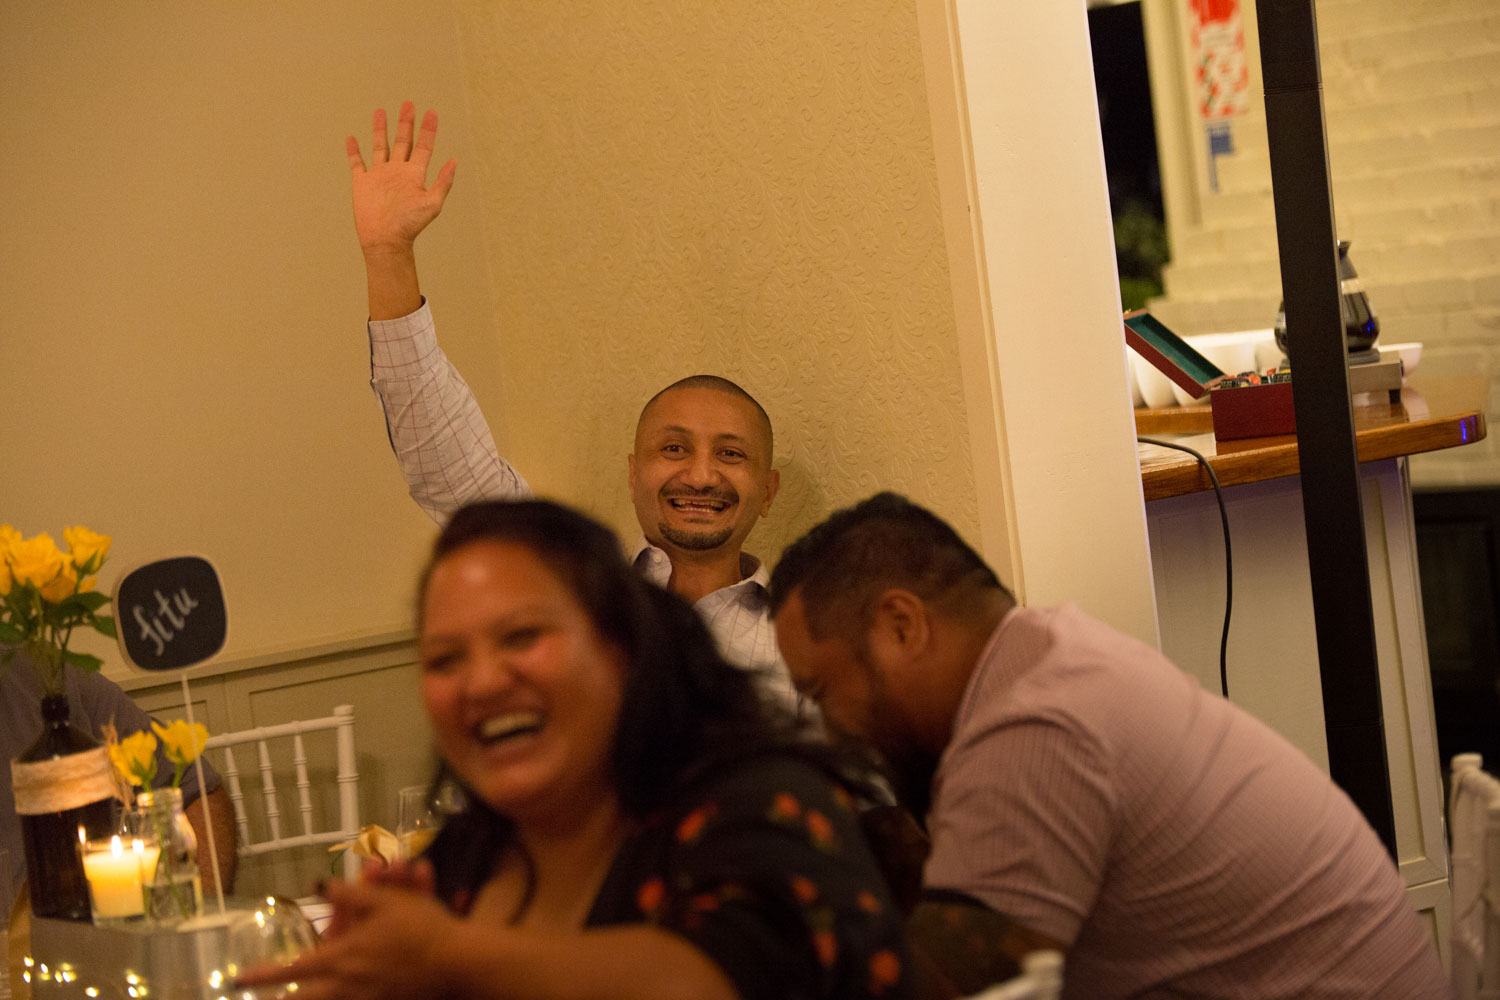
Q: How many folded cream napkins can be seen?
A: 1